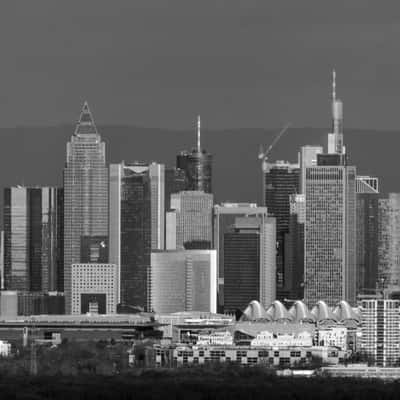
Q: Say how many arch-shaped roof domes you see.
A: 5